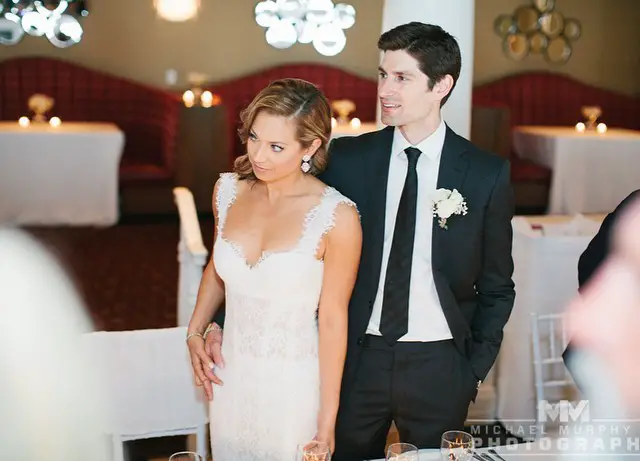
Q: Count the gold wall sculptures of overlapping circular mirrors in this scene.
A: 1